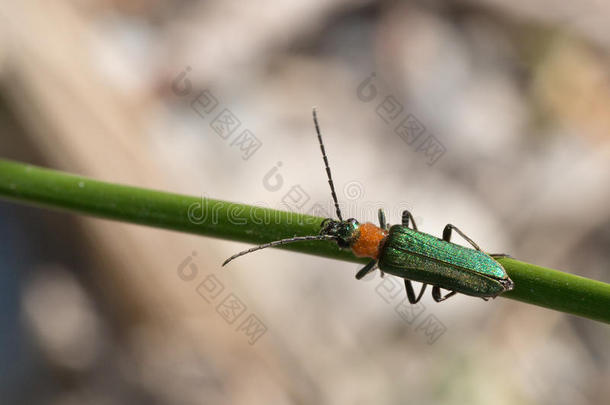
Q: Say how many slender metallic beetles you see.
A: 1